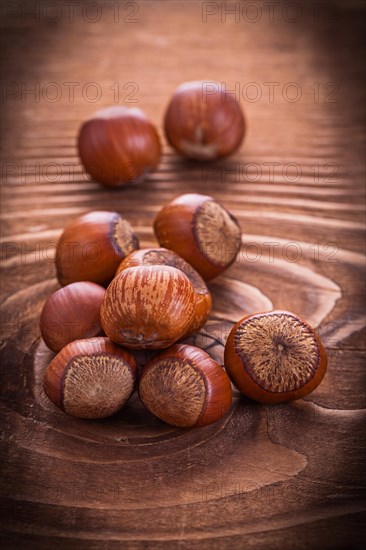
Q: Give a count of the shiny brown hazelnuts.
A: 10